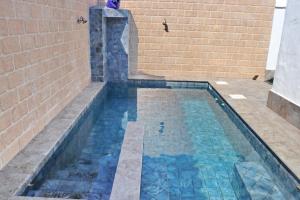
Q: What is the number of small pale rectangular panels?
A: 2